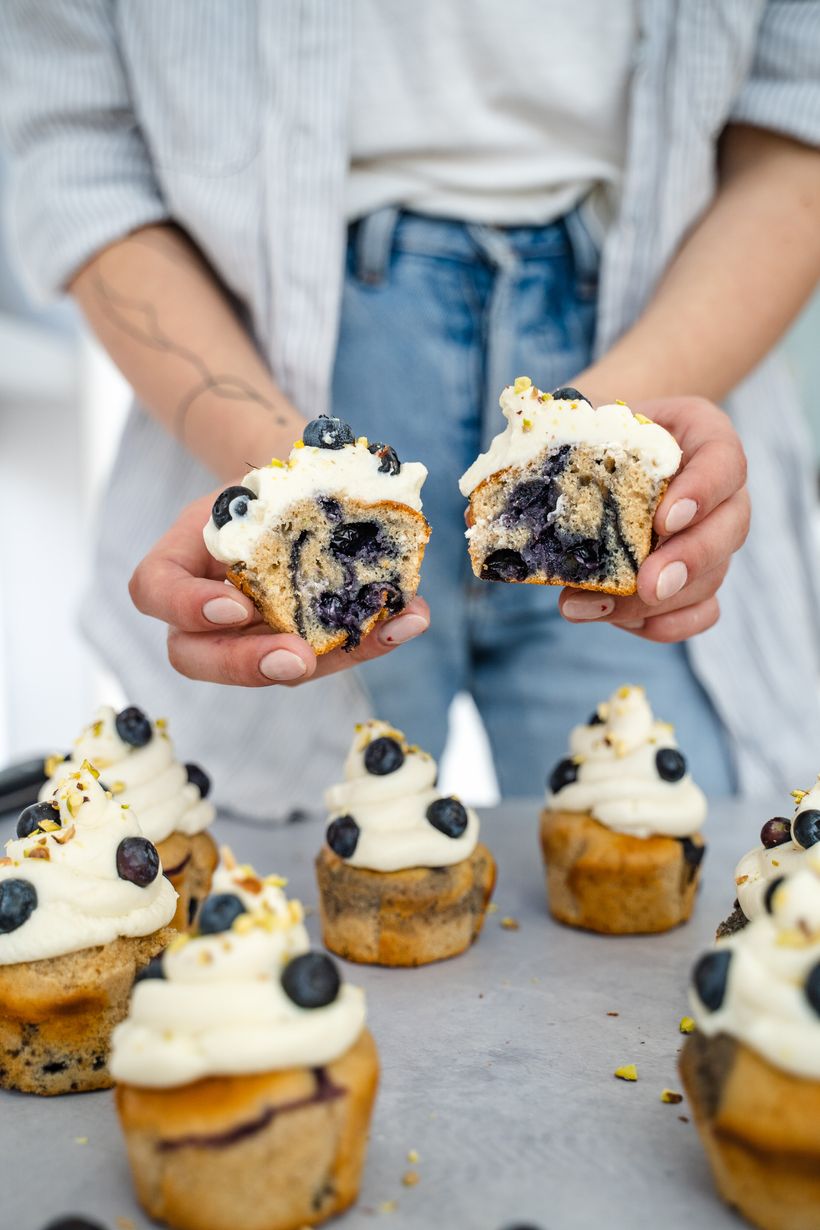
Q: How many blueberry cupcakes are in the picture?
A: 8